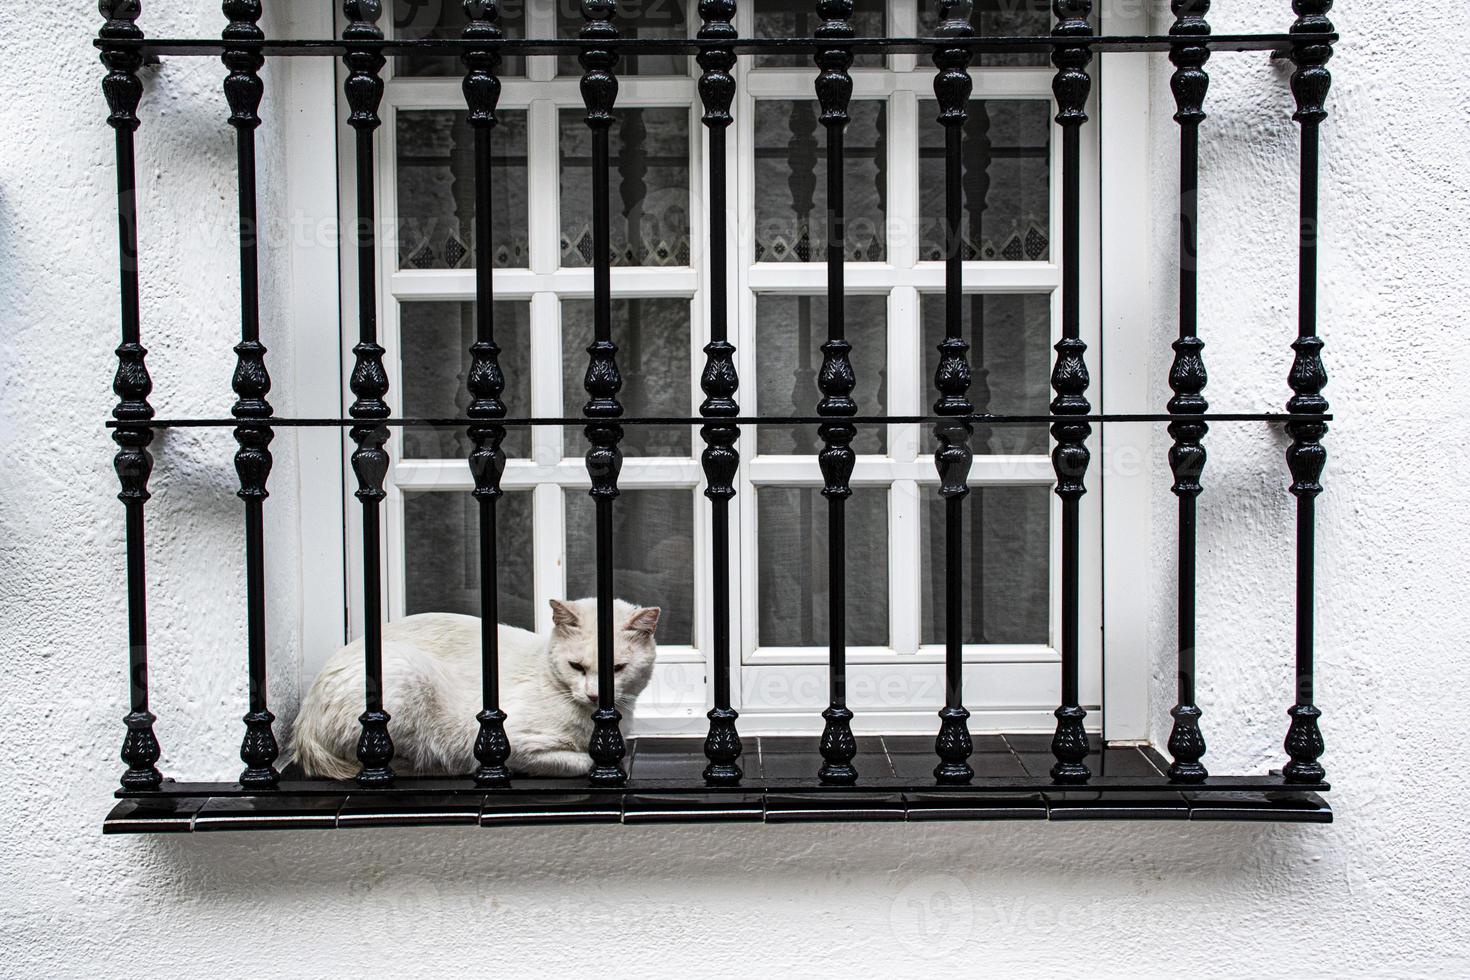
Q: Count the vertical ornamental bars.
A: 11